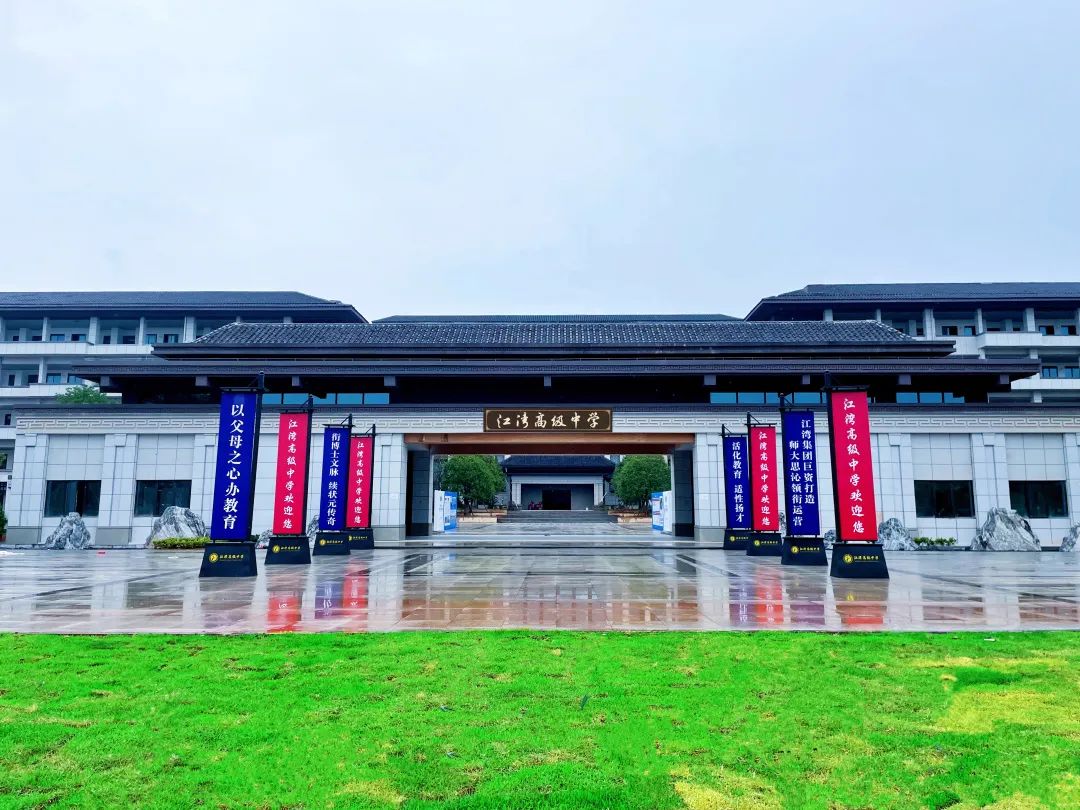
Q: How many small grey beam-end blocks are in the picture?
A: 9